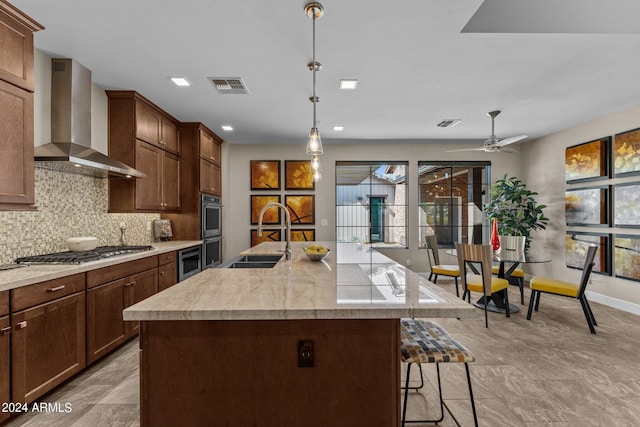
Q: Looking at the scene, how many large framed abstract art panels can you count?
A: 12